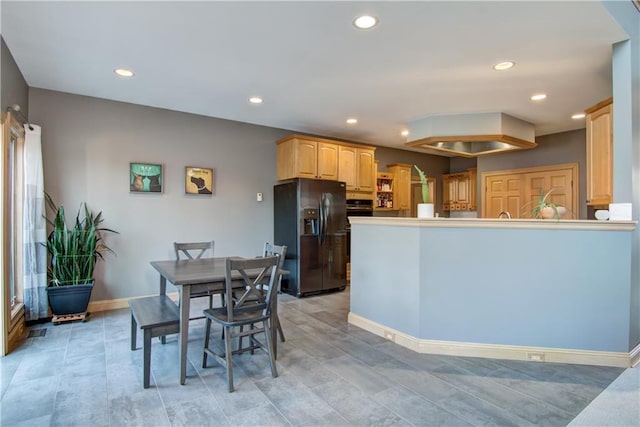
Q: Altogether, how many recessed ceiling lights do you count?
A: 8